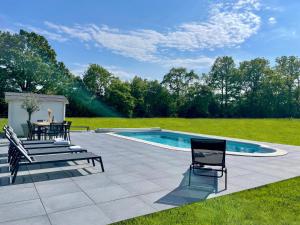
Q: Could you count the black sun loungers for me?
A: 5